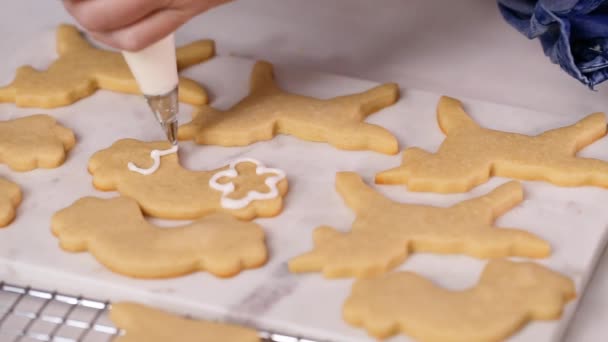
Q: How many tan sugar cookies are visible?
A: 10